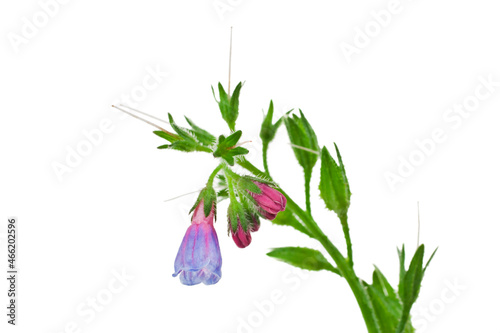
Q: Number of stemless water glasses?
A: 0